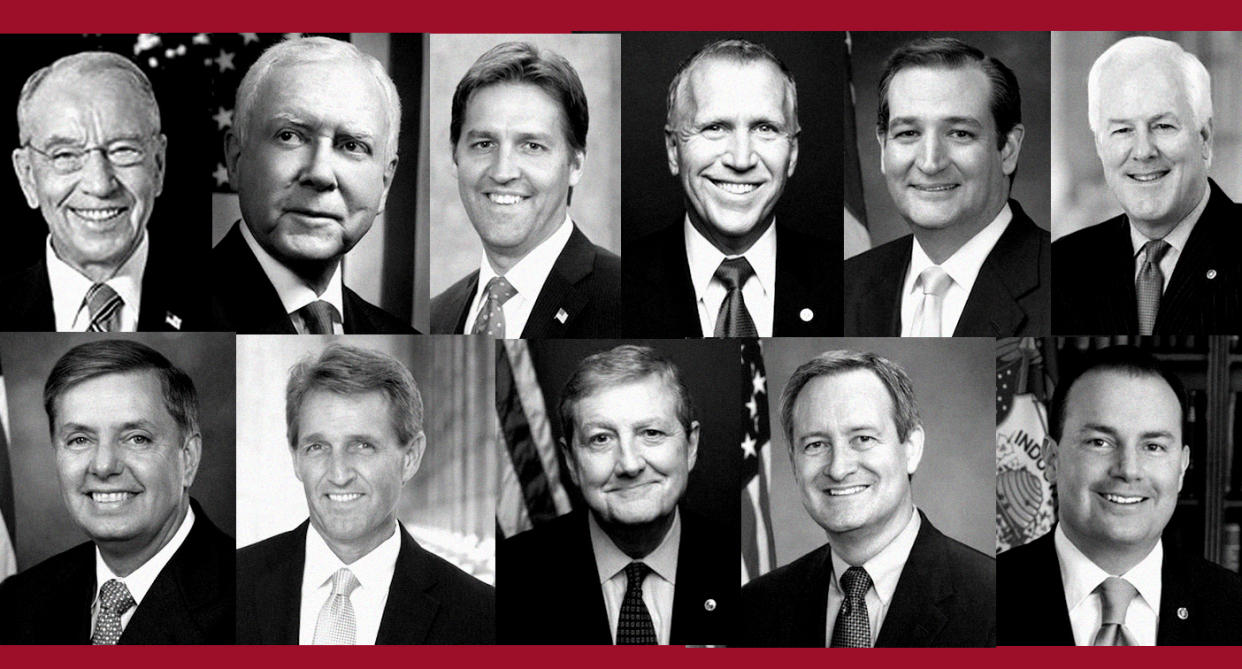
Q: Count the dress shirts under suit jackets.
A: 11